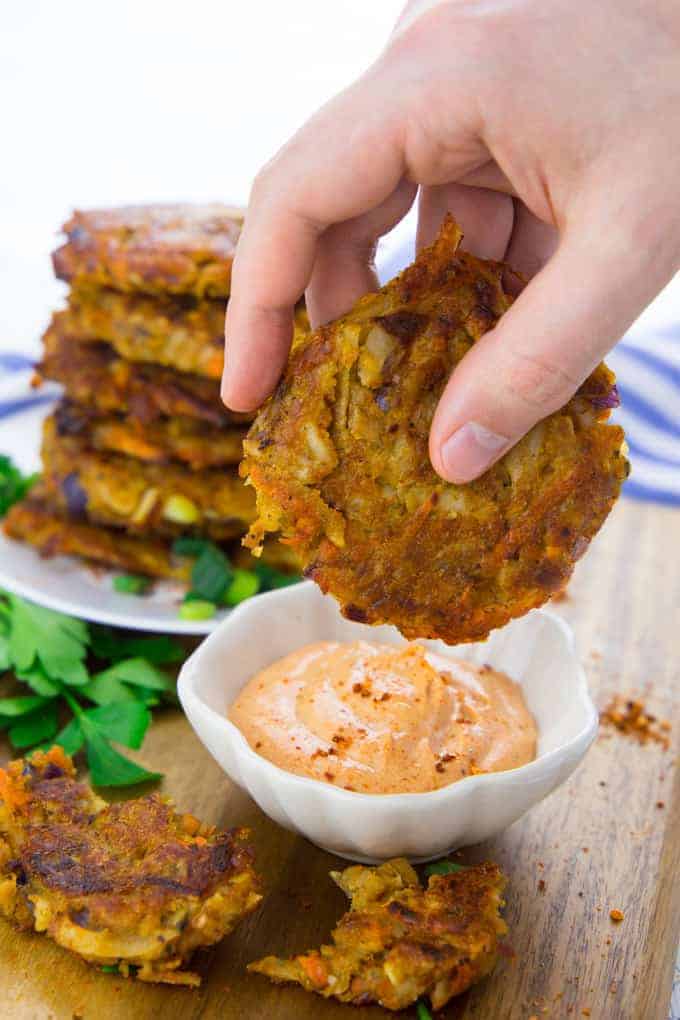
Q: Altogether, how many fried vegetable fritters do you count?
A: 9